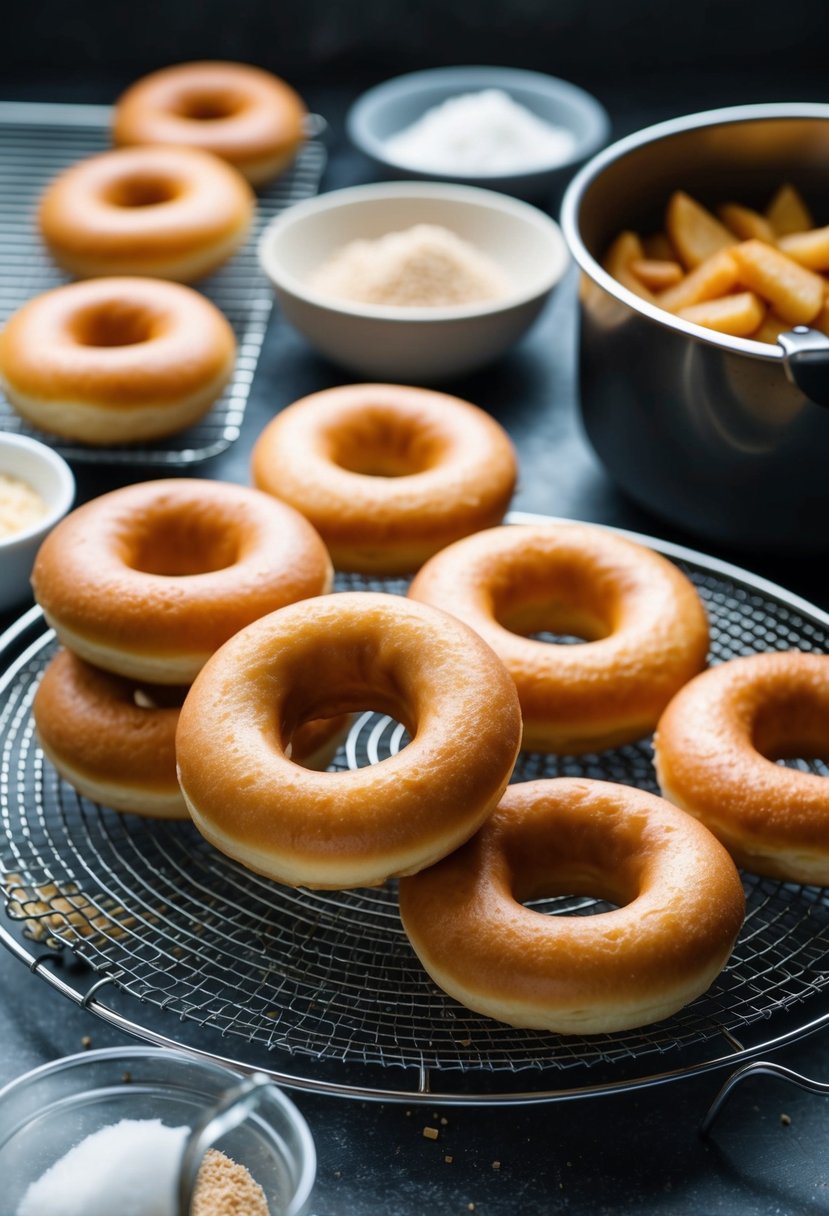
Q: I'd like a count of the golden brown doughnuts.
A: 10